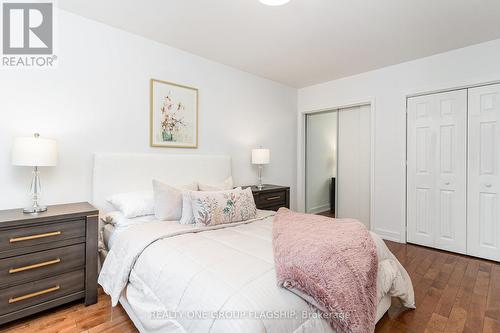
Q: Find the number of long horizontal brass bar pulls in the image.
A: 4